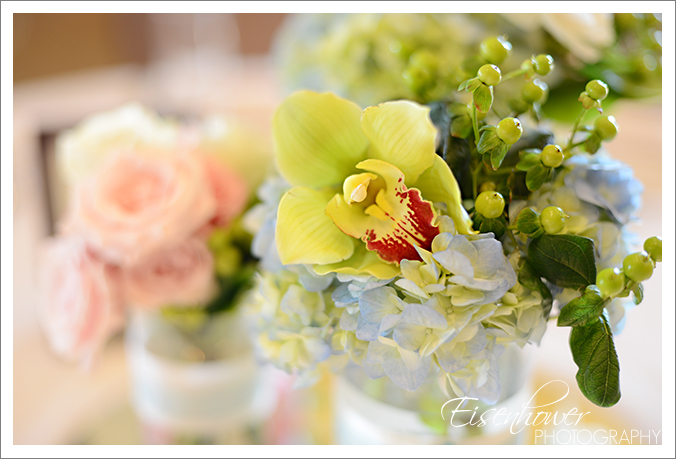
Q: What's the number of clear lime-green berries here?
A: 13